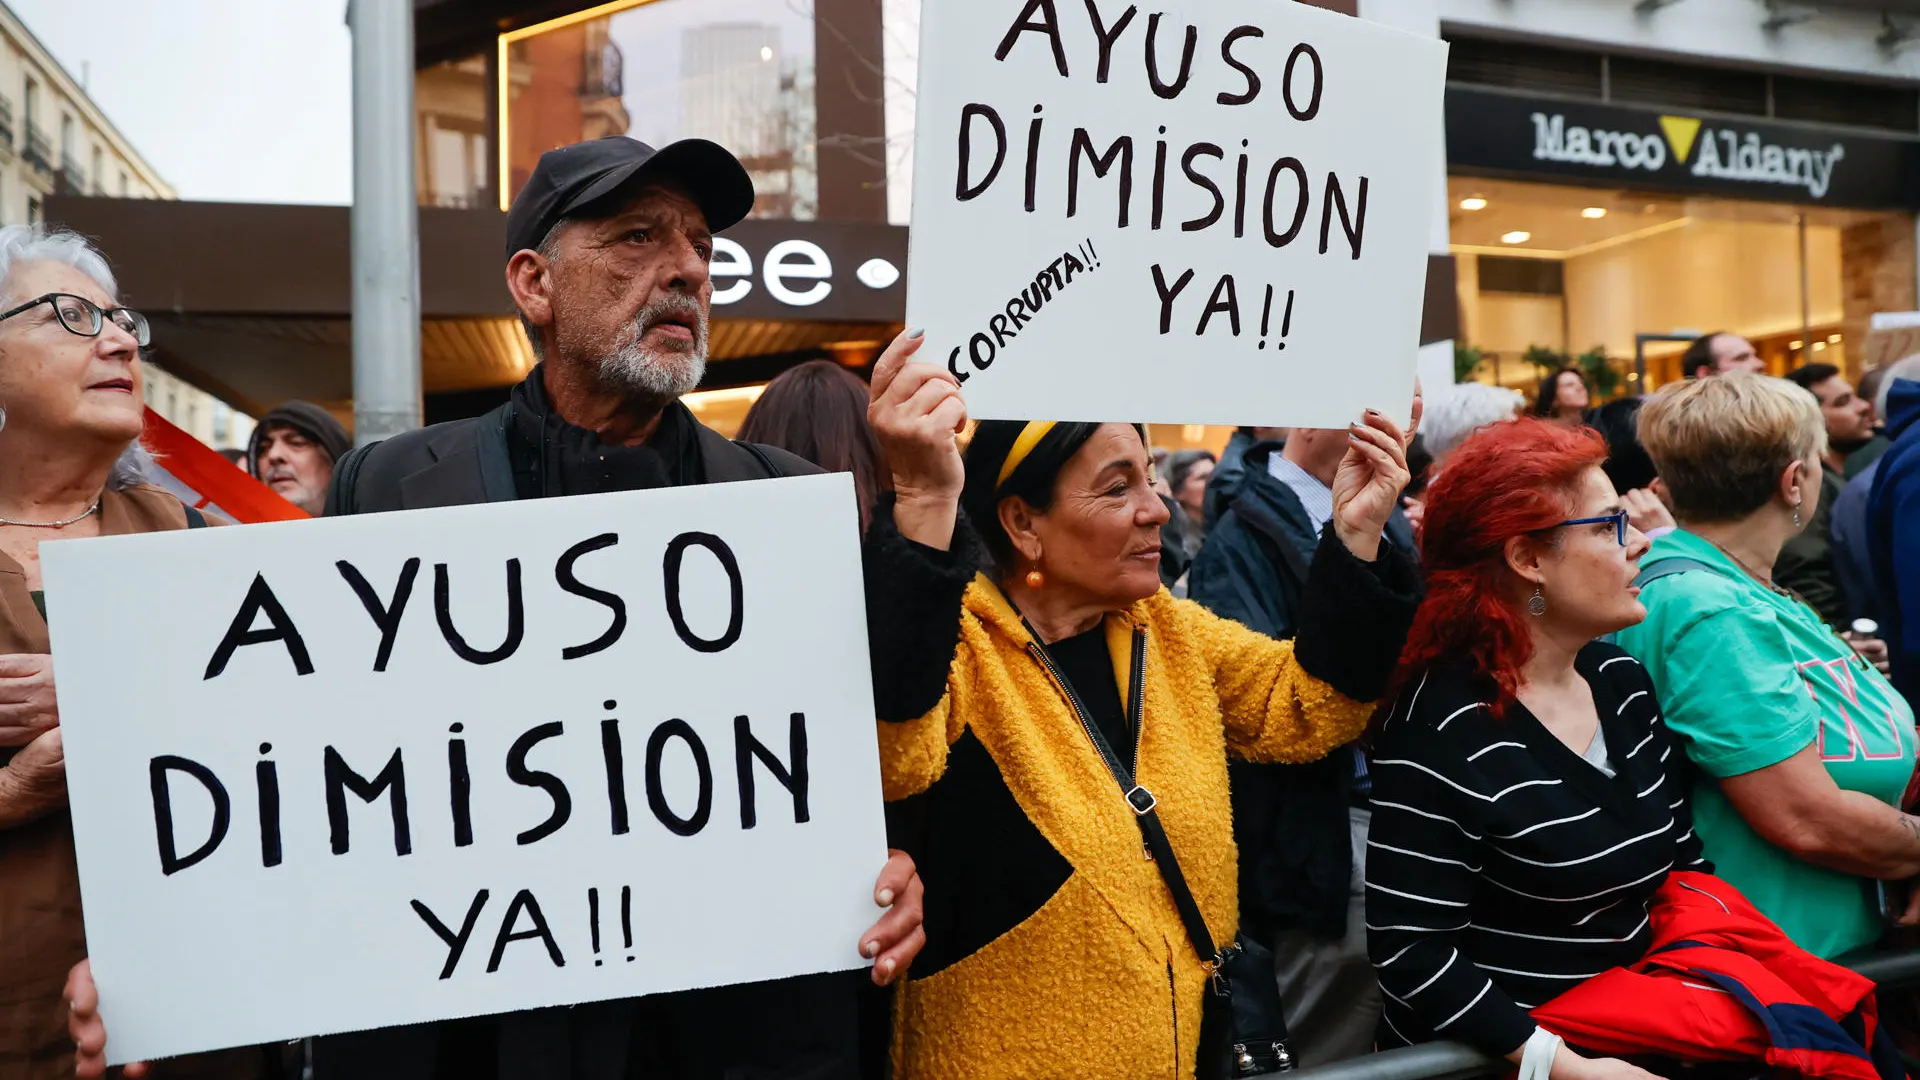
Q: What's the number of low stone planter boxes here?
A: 0